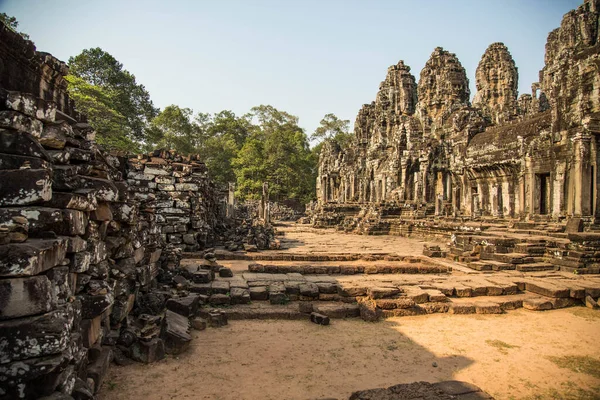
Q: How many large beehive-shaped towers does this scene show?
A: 3